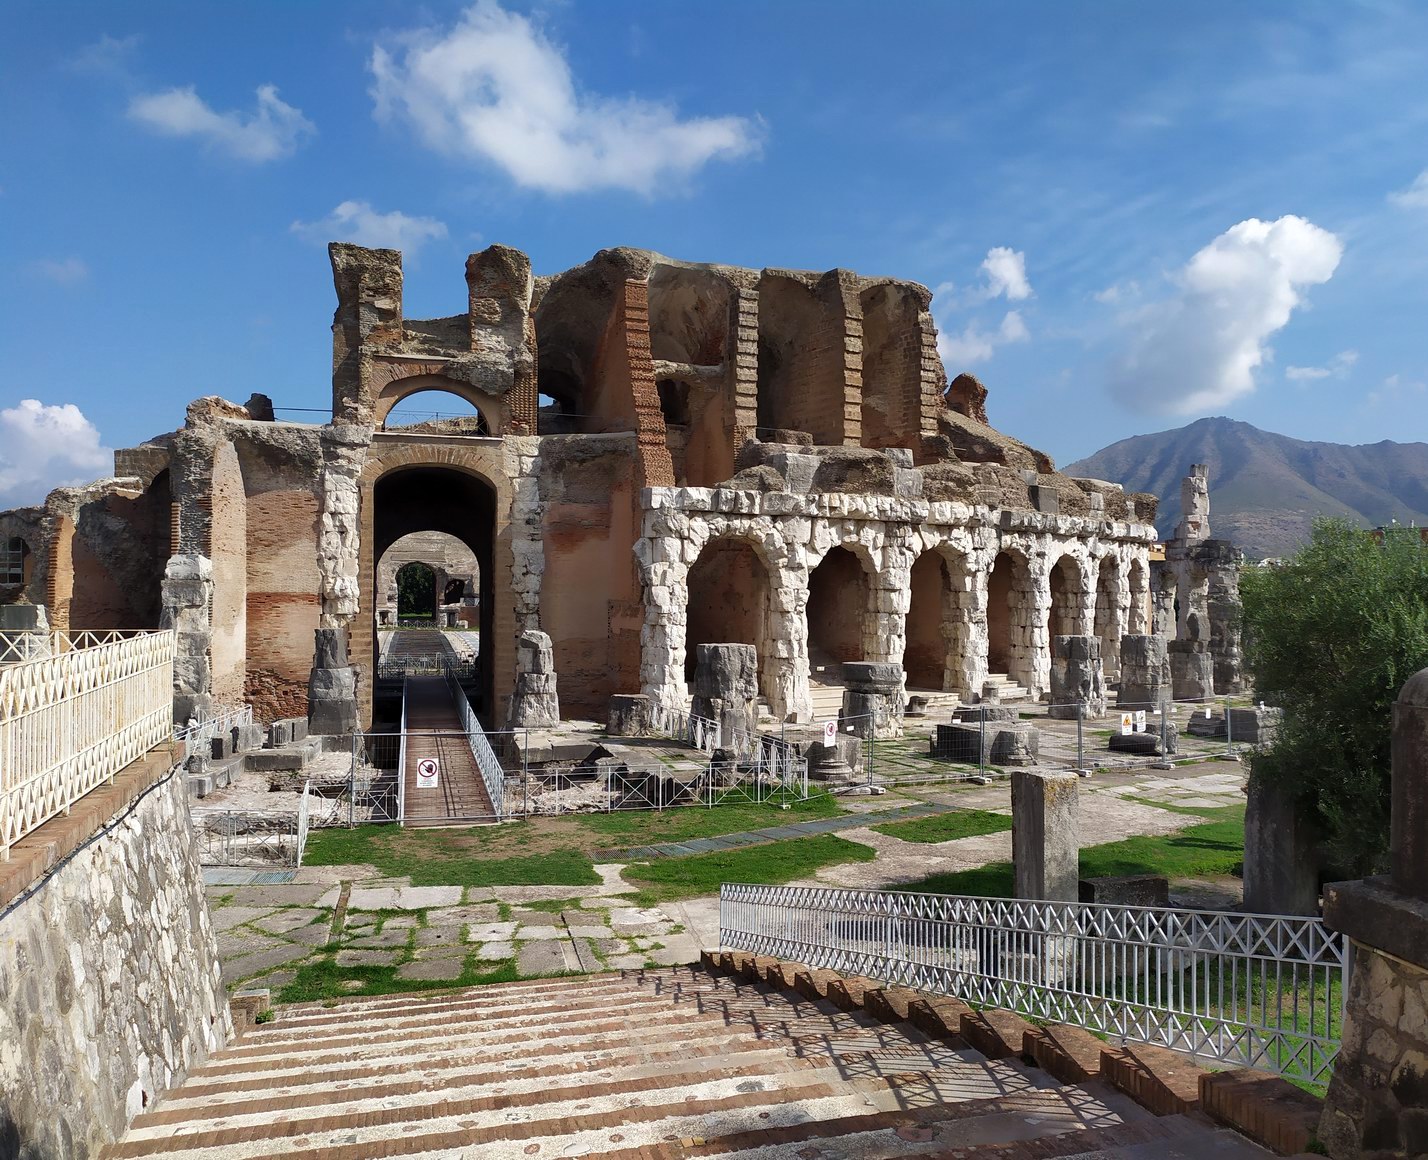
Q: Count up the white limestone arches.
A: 7